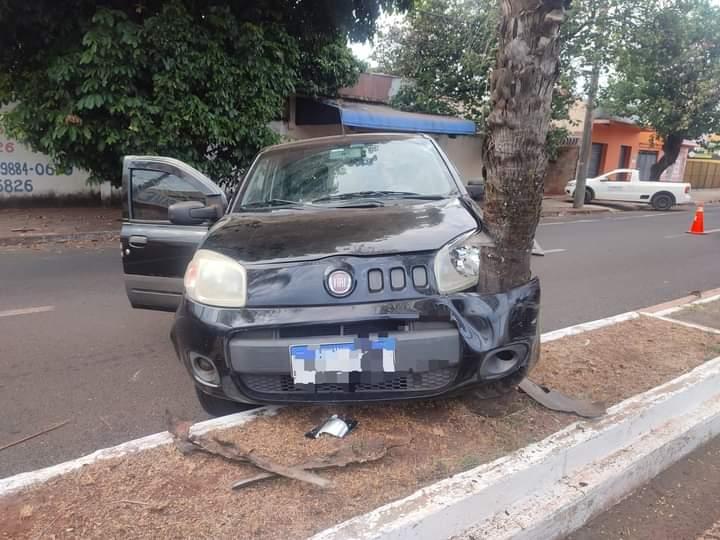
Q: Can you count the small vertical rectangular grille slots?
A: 3